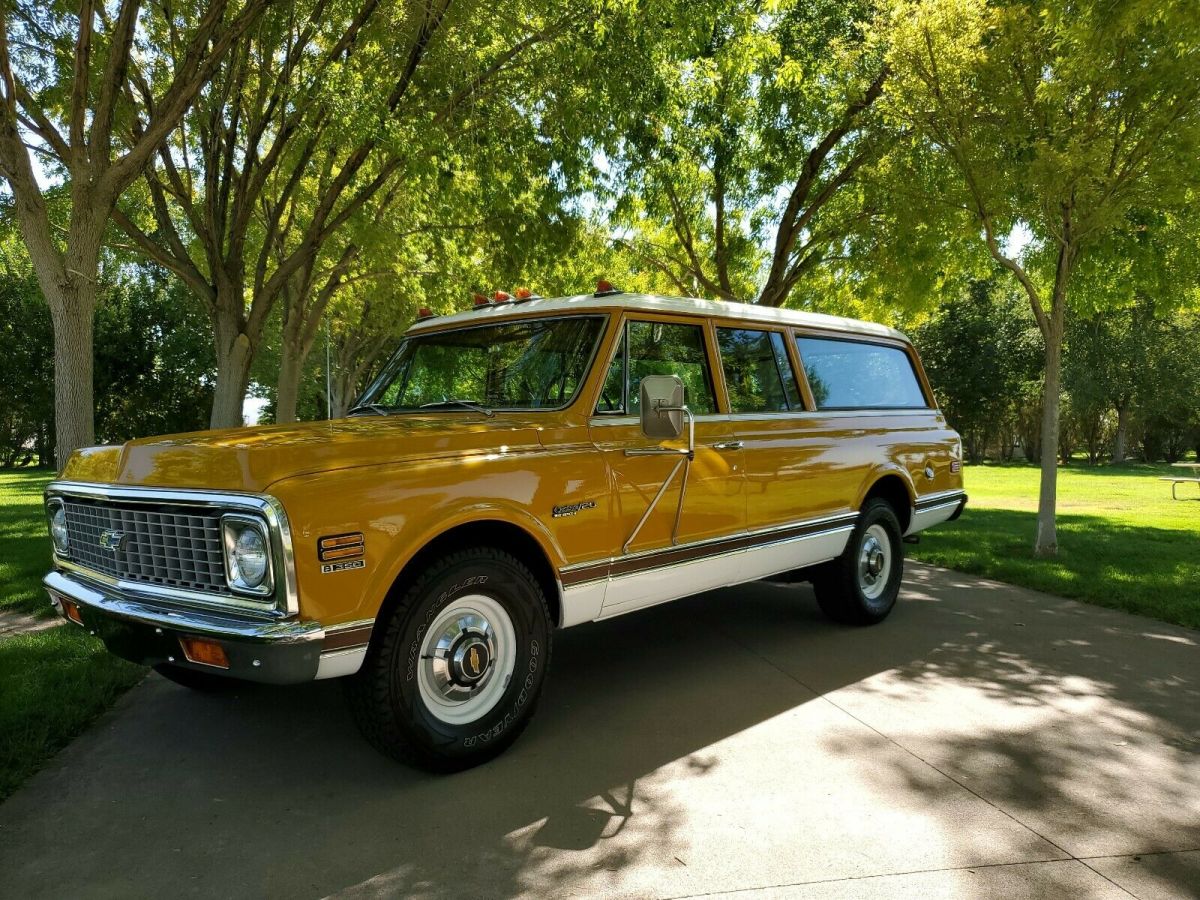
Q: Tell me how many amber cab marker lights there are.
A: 5